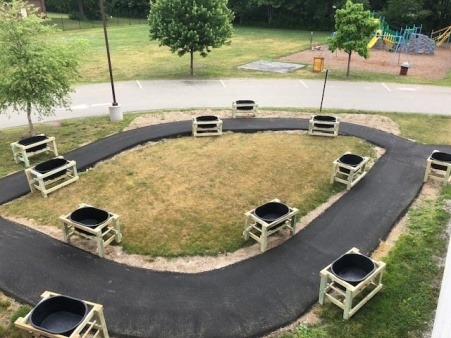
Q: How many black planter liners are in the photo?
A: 11